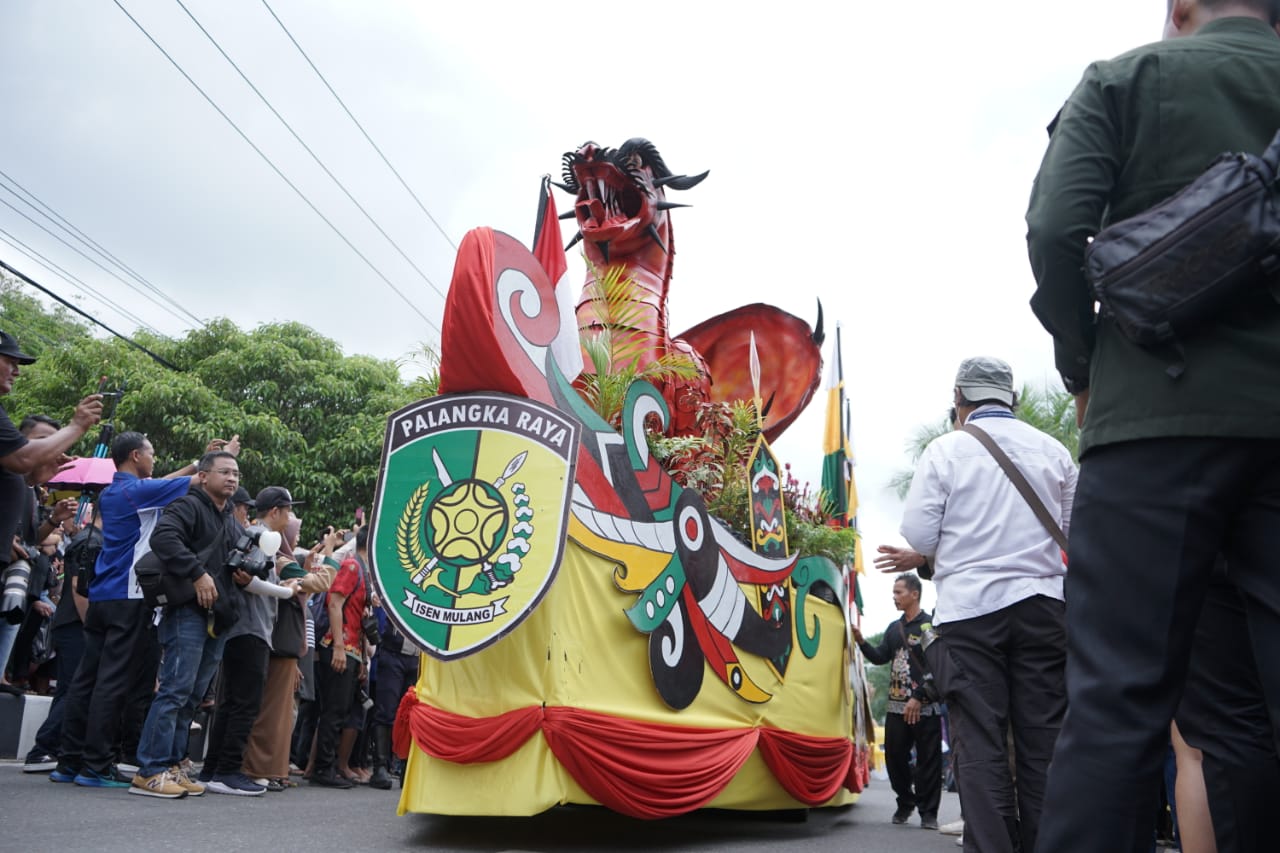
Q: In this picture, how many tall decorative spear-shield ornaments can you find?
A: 1